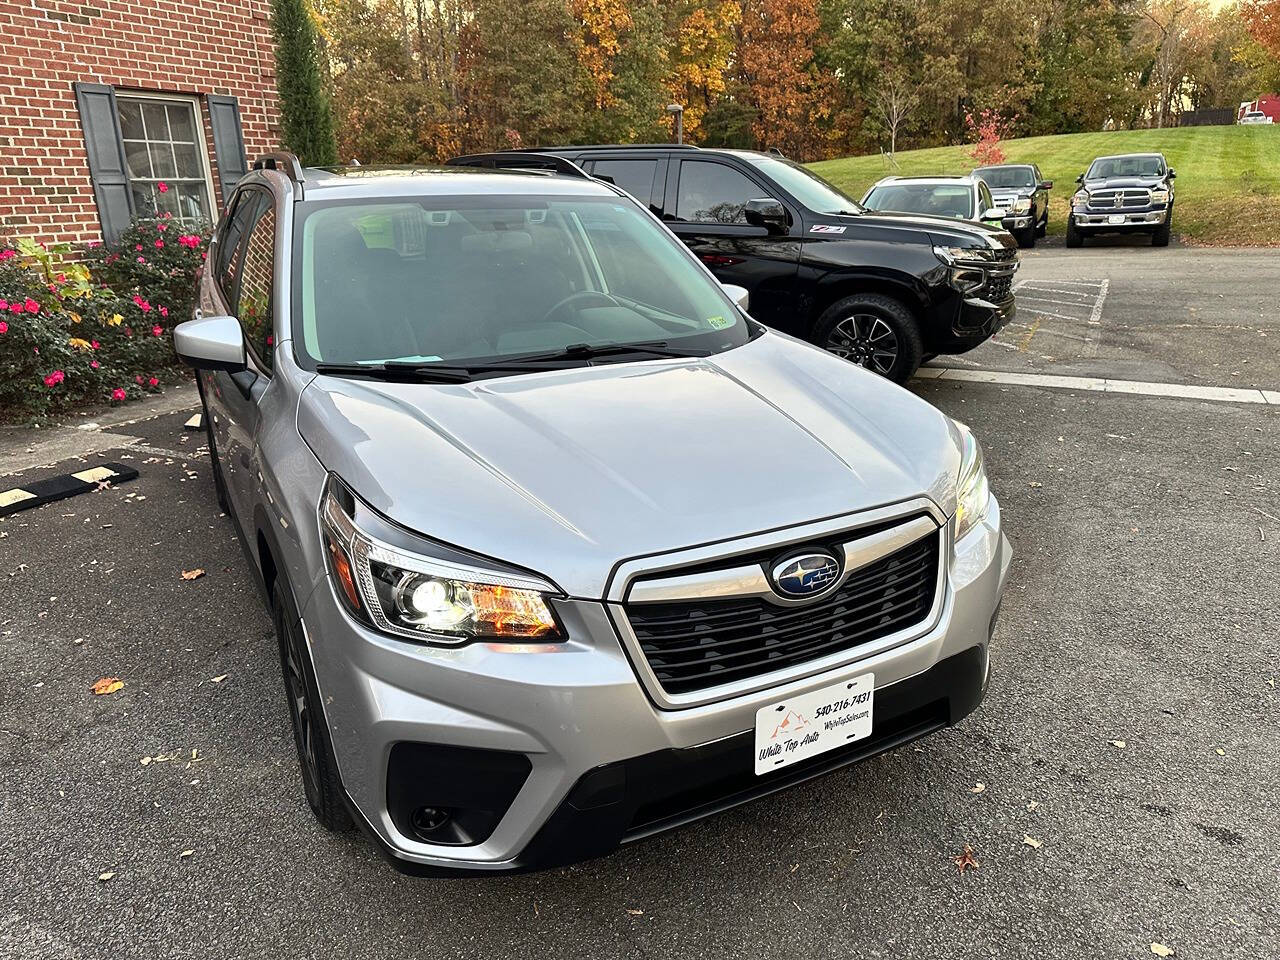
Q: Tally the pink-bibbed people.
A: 0